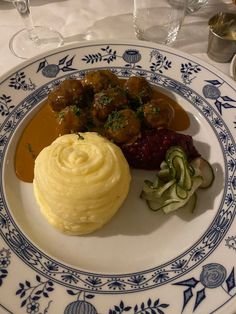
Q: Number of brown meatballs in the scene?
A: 7